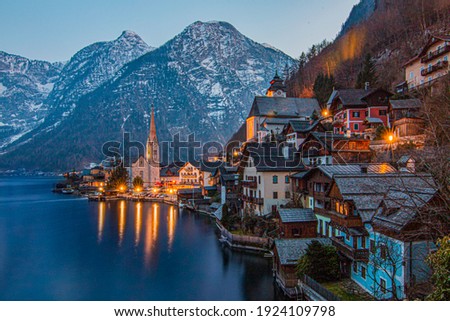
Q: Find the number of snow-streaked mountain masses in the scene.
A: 3